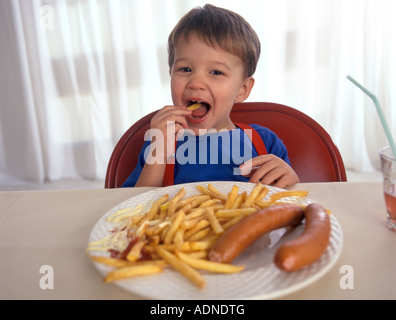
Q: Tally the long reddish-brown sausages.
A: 2